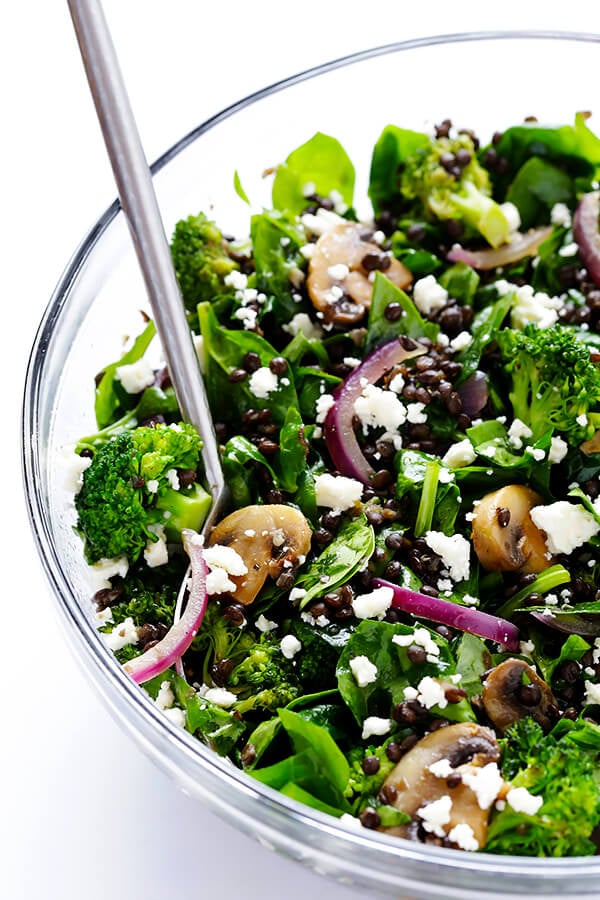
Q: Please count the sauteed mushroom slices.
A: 5